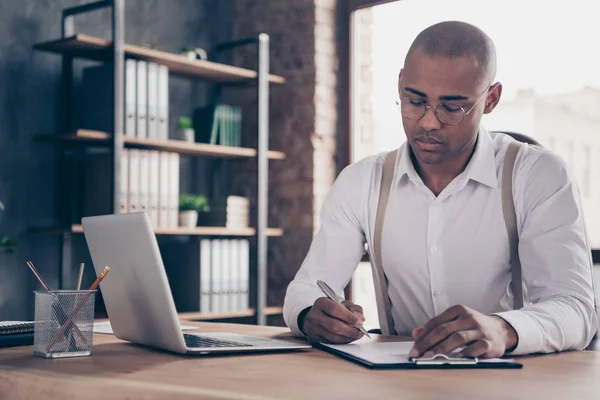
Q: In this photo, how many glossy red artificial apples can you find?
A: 0